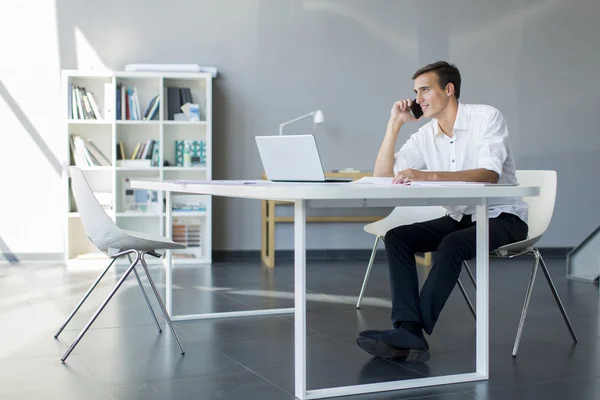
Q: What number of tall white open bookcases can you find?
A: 1